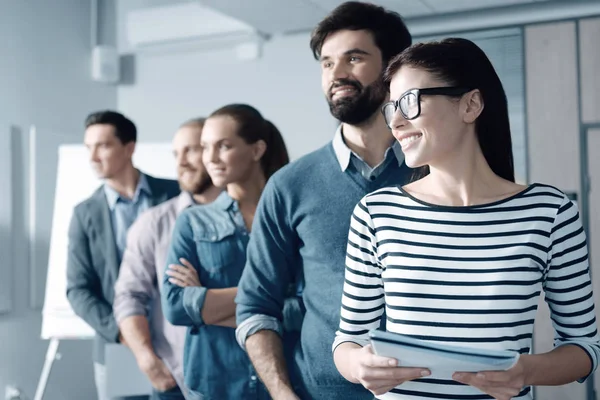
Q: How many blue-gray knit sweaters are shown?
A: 1